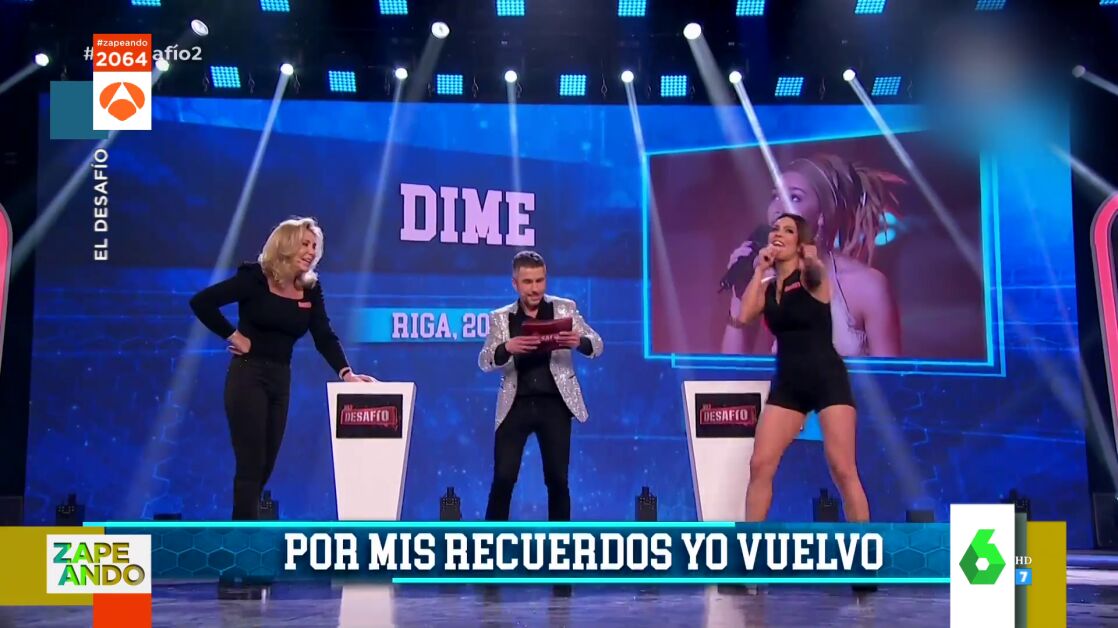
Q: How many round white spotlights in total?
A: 12